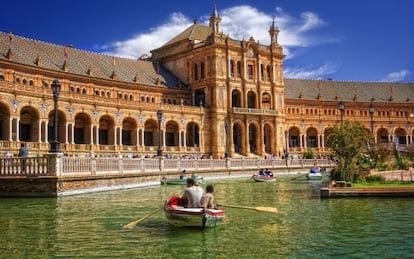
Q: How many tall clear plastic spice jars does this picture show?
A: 0